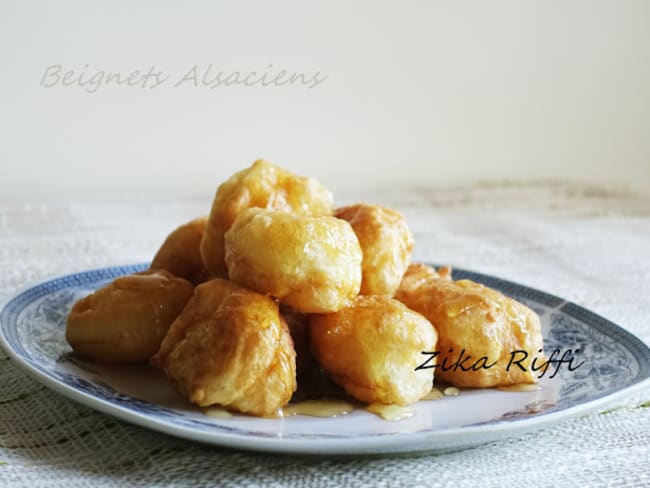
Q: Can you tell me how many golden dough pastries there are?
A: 9